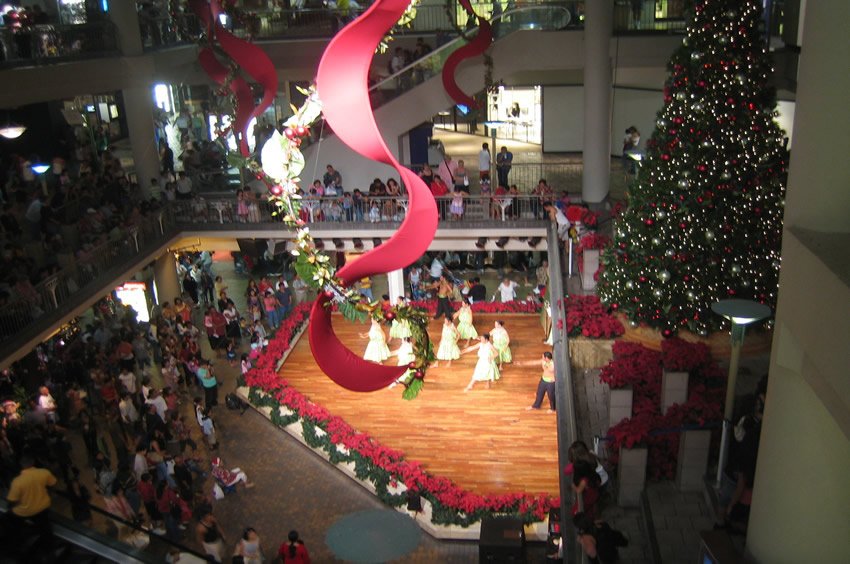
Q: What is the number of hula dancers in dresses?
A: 7